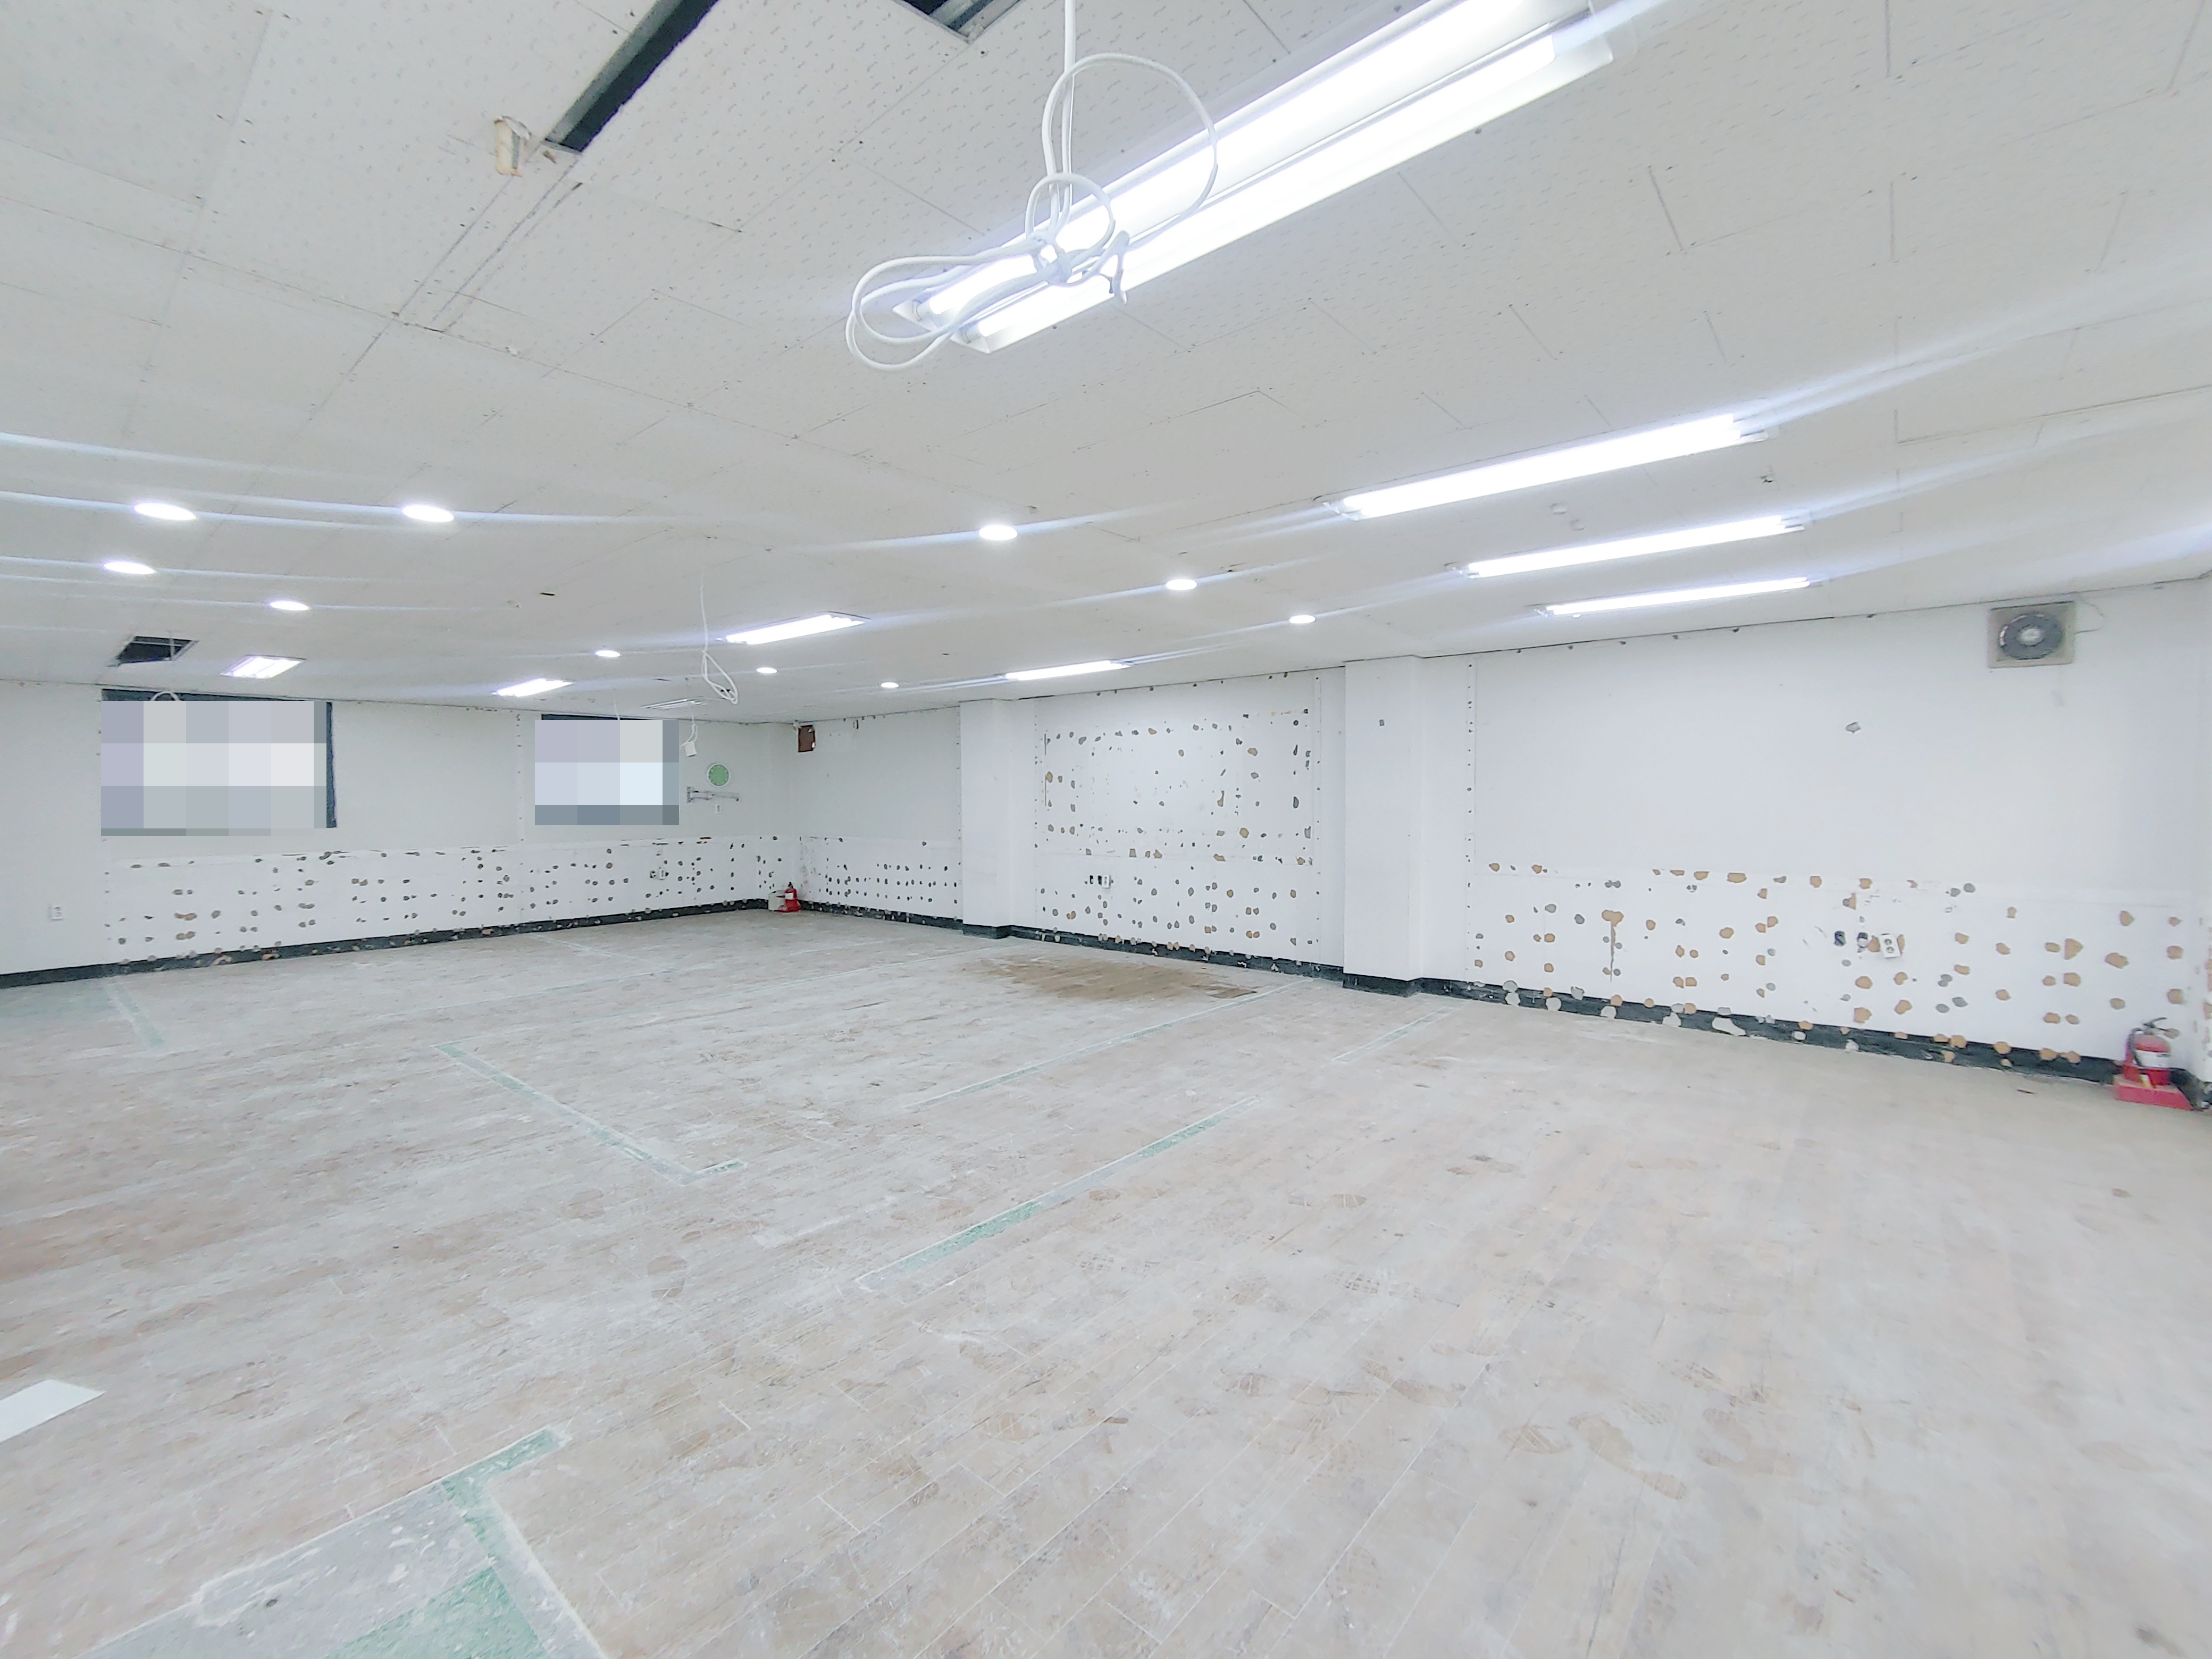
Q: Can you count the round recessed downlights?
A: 10